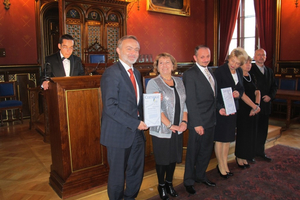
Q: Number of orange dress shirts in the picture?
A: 0